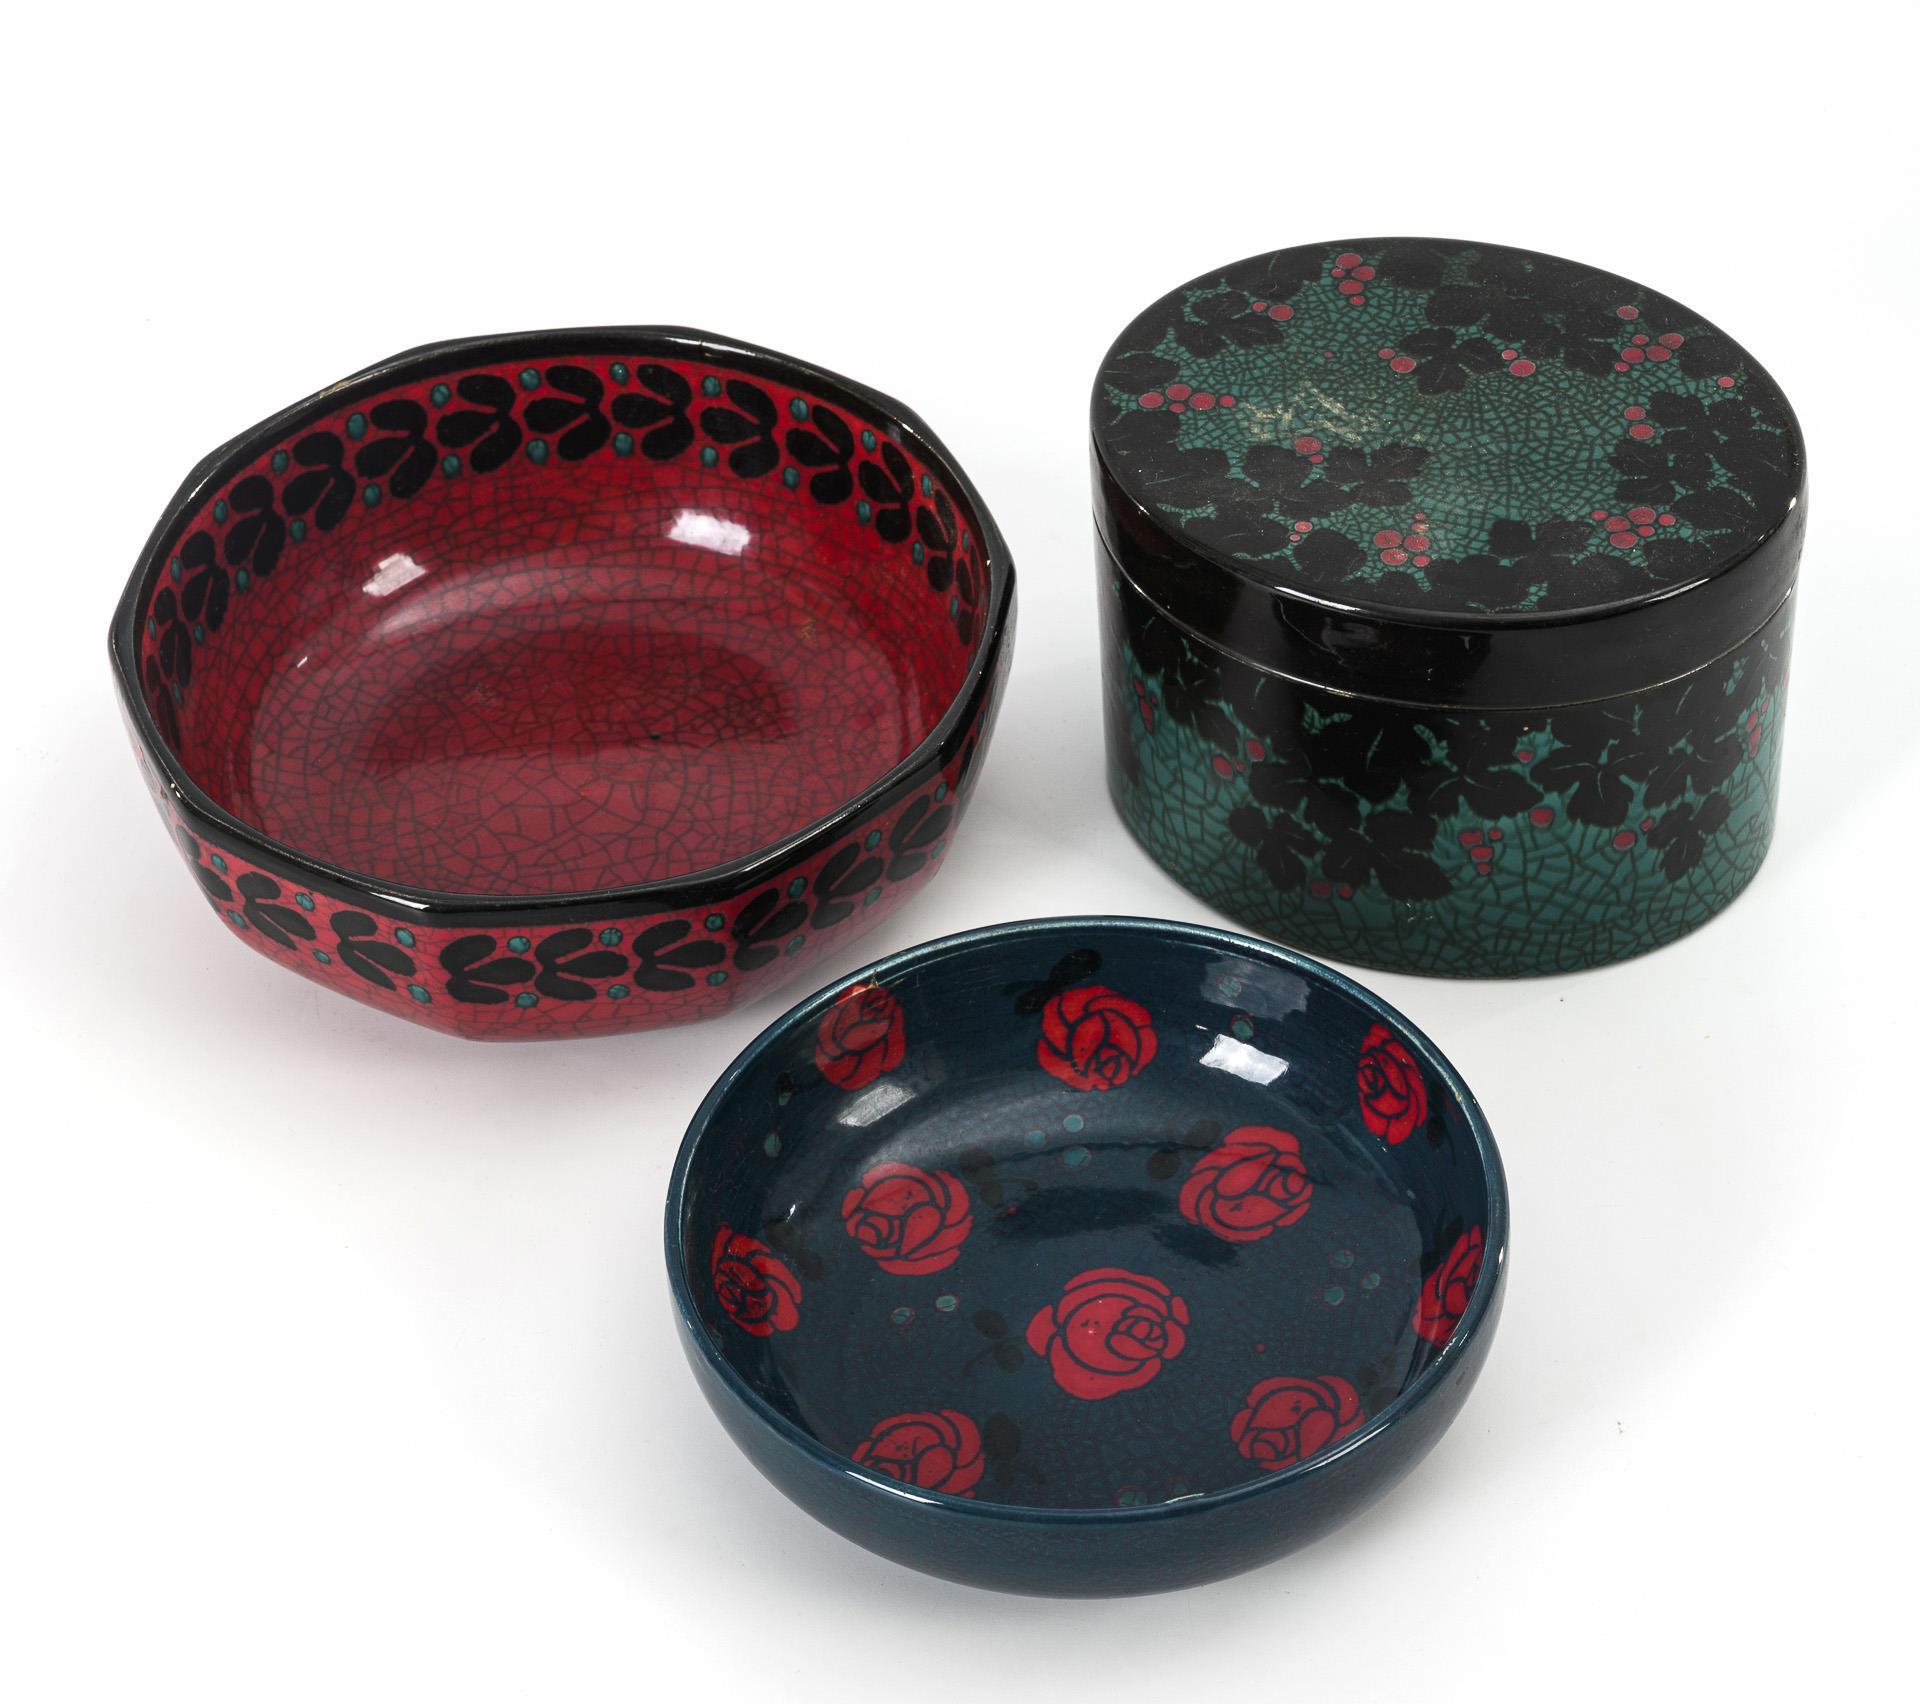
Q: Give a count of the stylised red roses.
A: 10